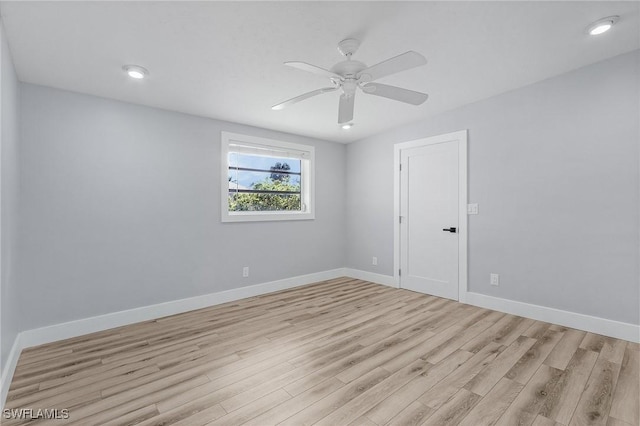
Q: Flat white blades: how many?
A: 5